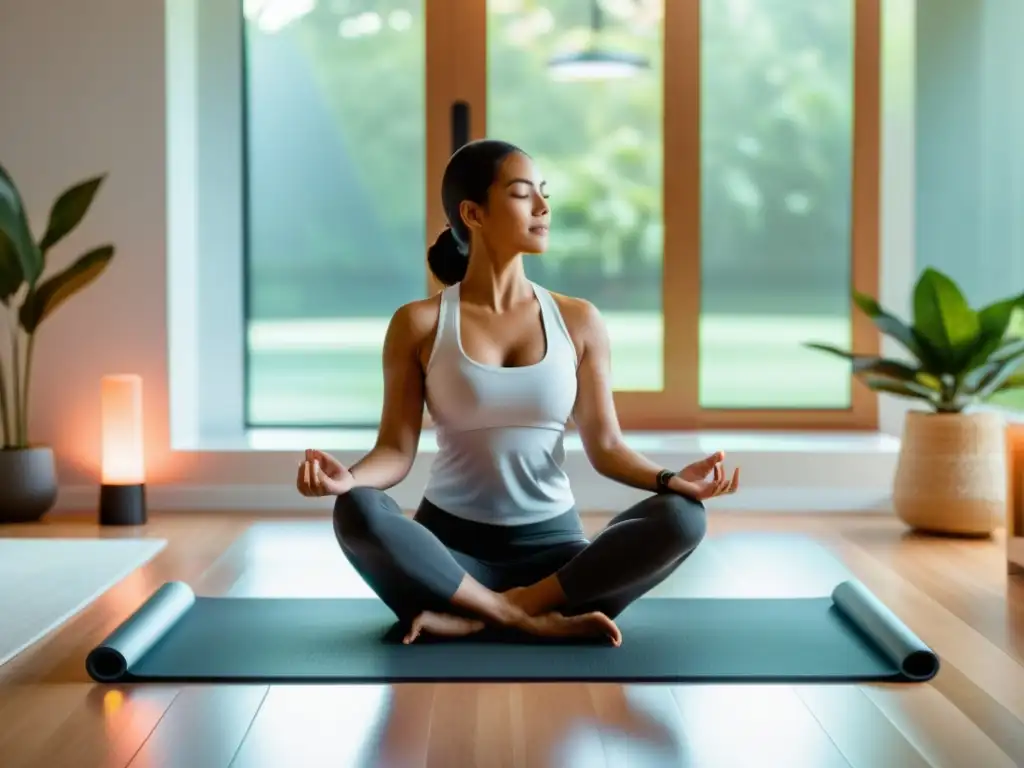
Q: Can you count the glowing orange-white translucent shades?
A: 1